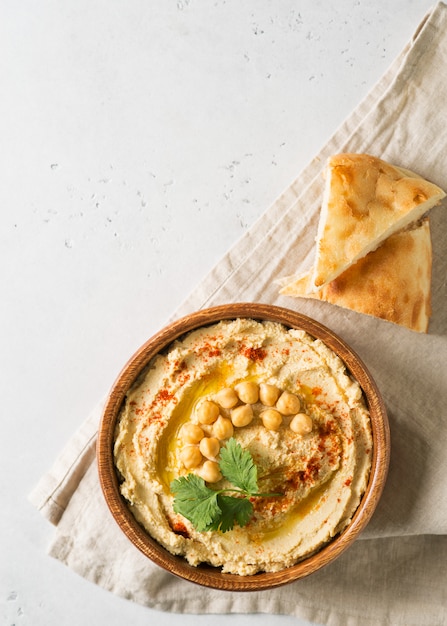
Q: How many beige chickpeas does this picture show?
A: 13